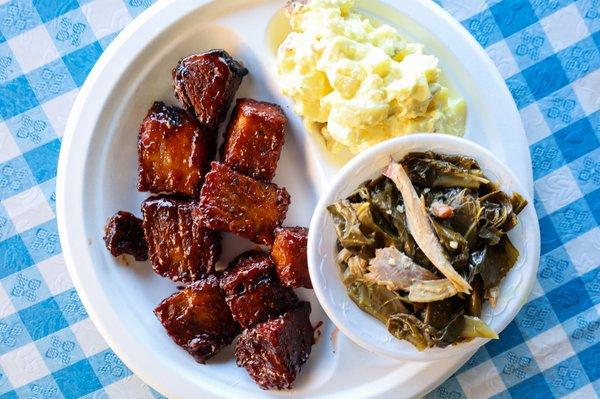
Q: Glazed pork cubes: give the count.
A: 10